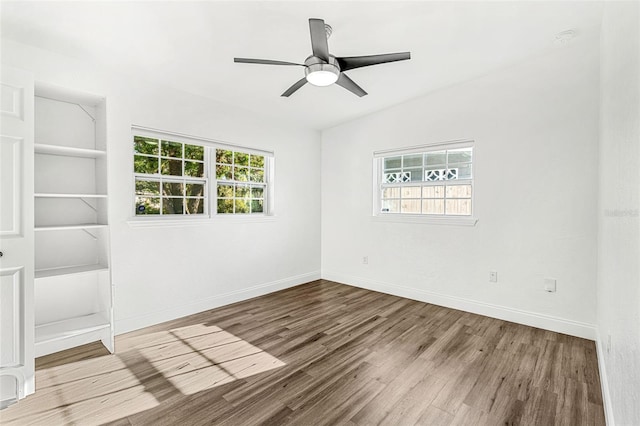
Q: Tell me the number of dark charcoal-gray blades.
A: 5